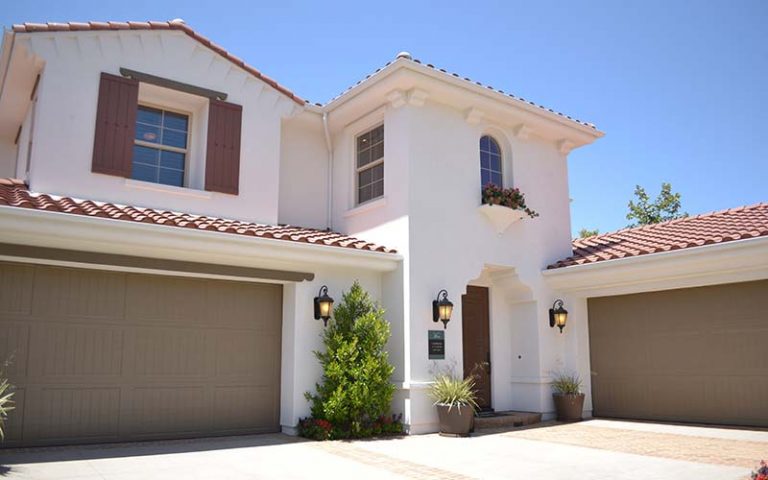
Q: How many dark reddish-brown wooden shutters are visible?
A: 2